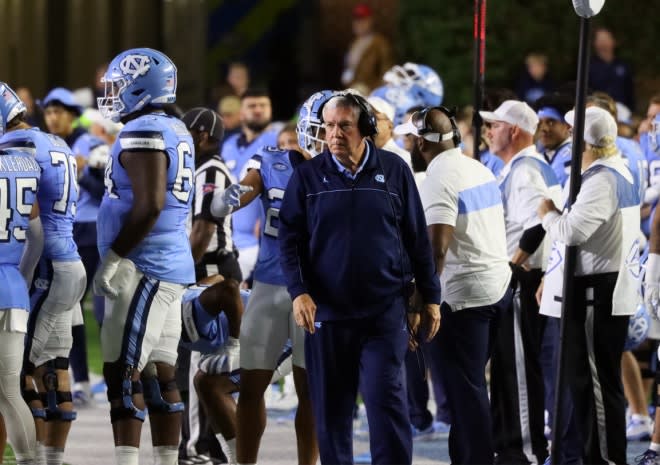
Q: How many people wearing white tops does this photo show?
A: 4